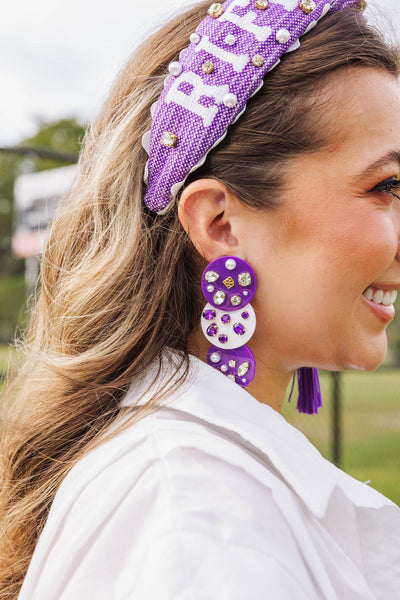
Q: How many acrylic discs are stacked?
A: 3